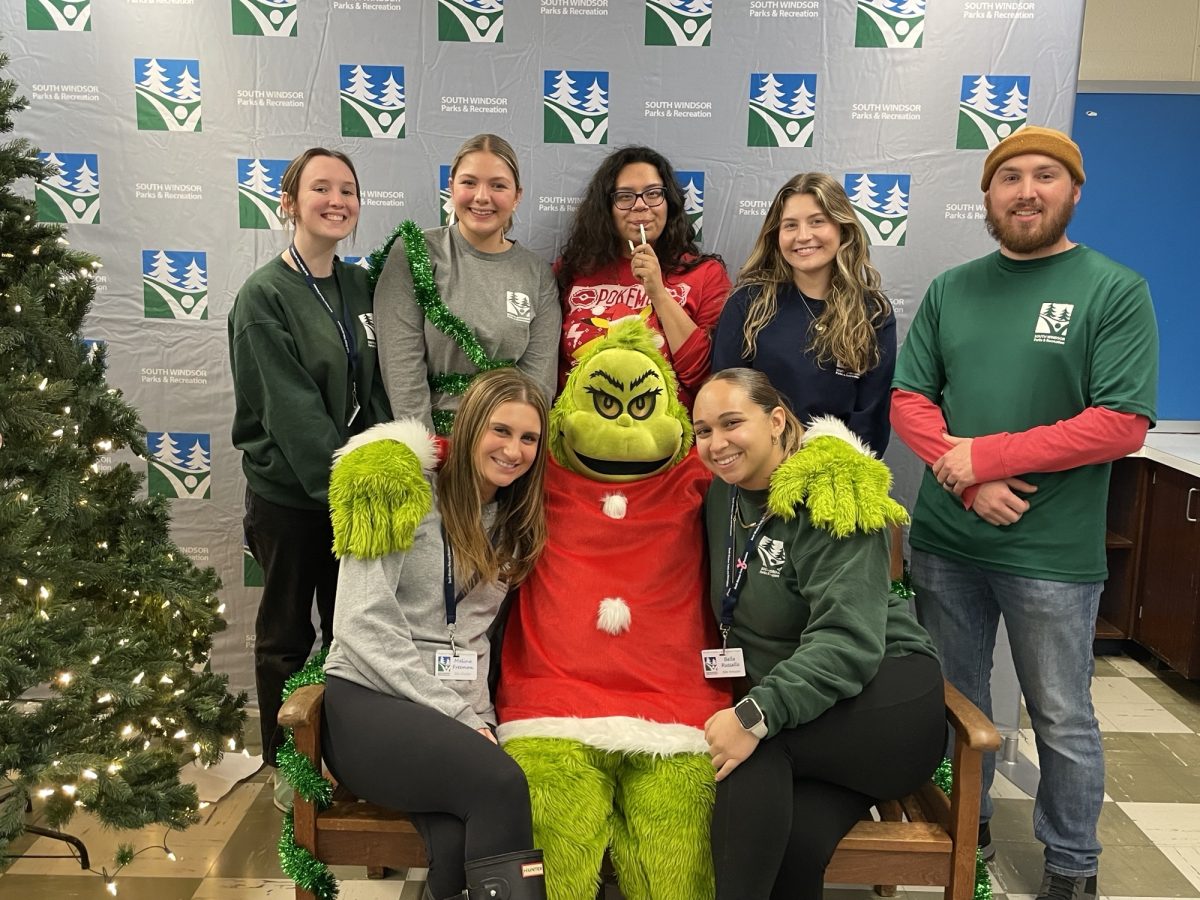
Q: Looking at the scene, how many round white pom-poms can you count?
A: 2